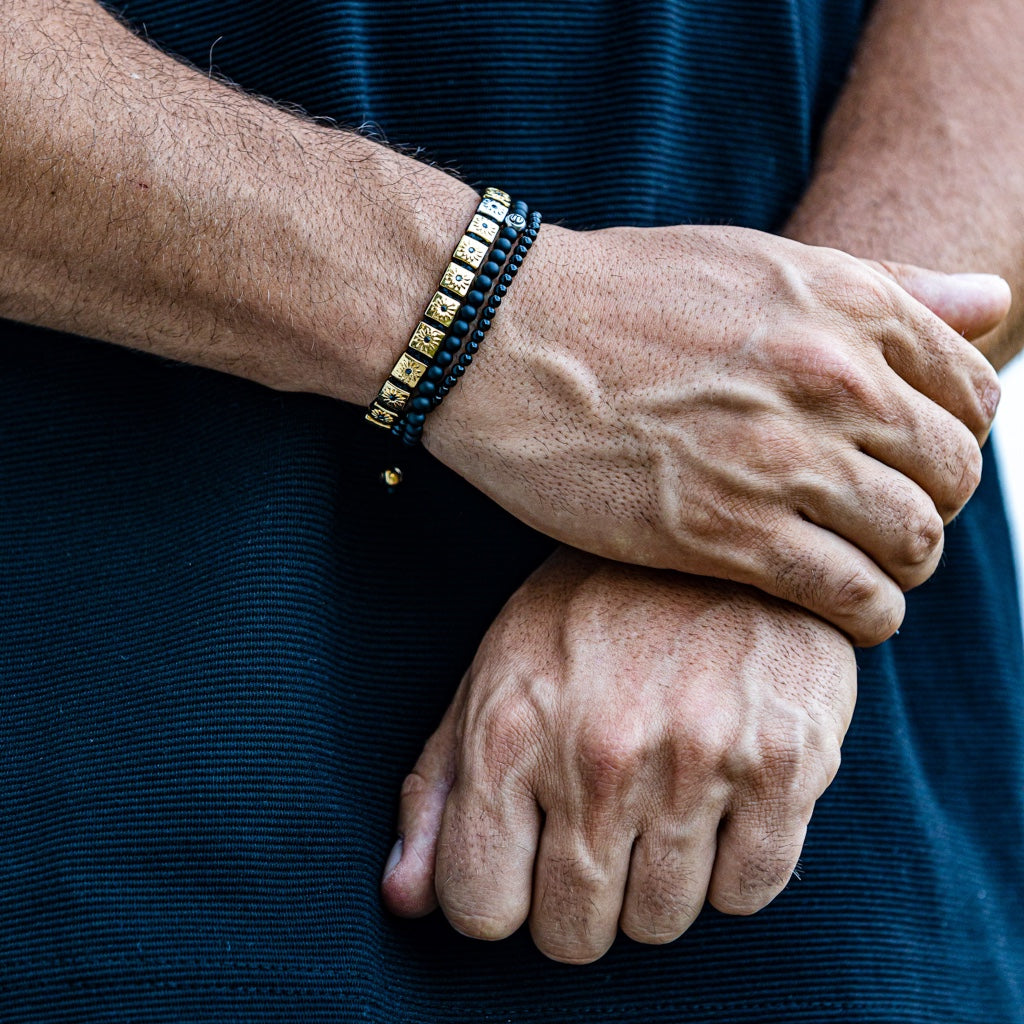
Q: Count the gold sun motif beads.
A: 10